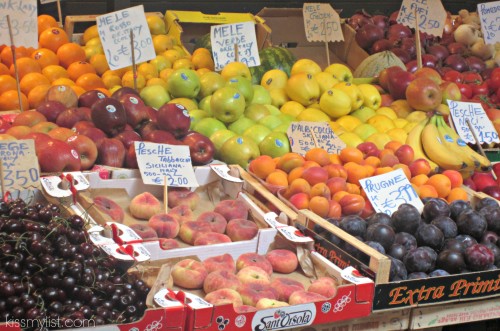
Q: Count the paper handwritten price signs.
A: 11